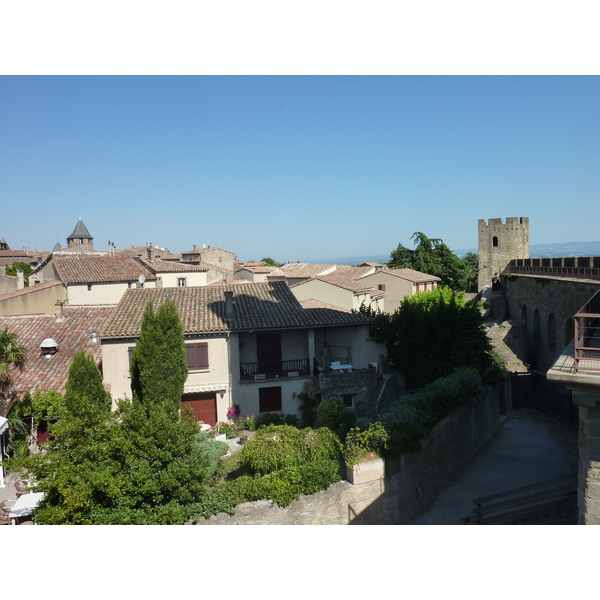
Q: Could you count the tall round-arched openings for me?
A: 4